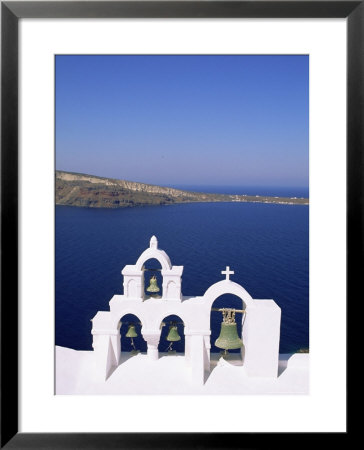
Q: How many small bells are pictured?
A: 3